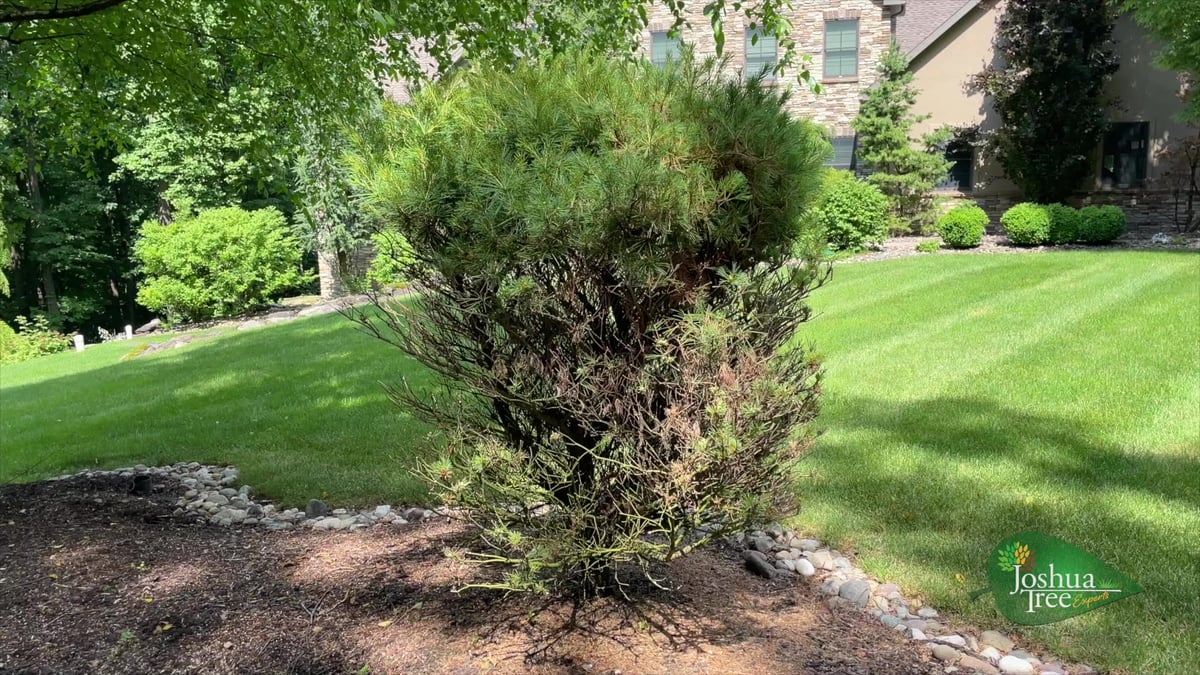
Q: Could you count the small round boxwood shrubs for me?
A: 4